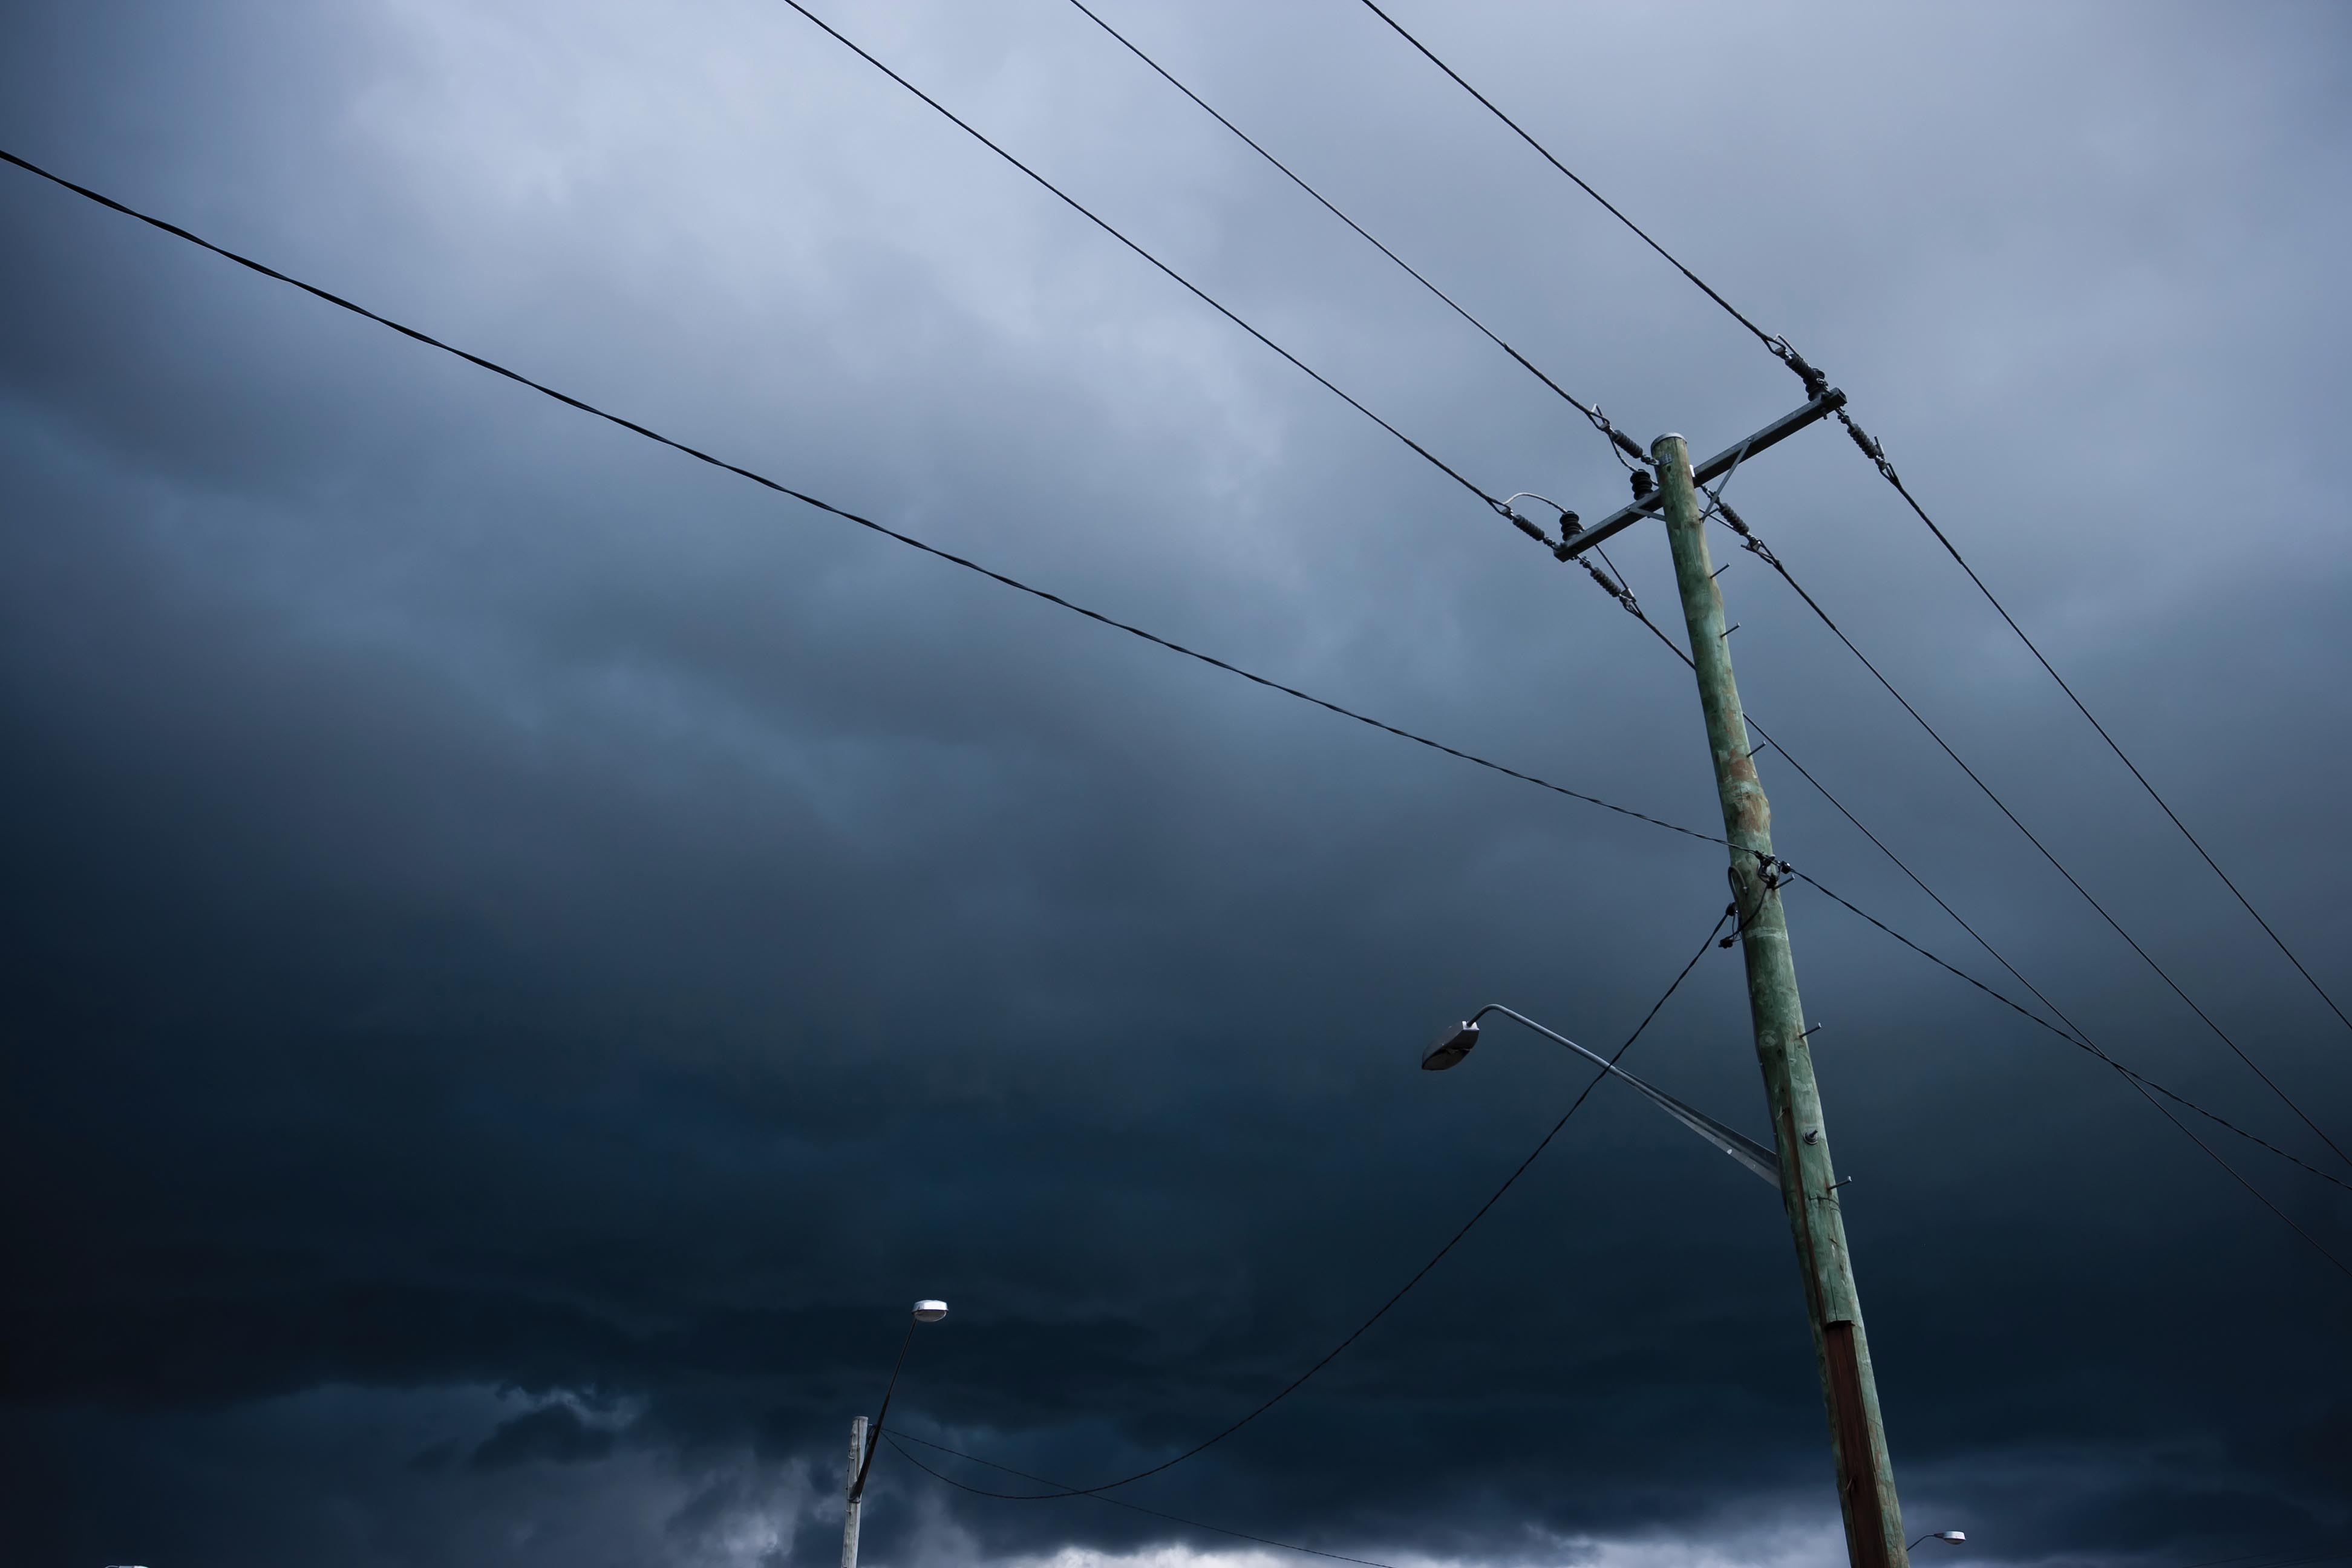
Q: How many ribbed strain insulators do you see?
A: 6